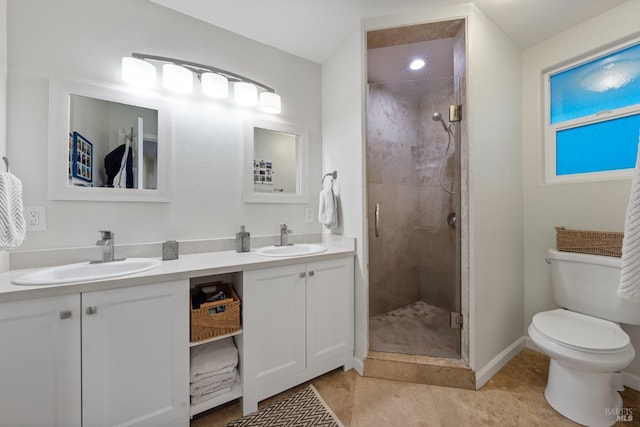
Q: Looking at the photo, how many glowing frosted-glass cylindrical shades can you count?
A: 5